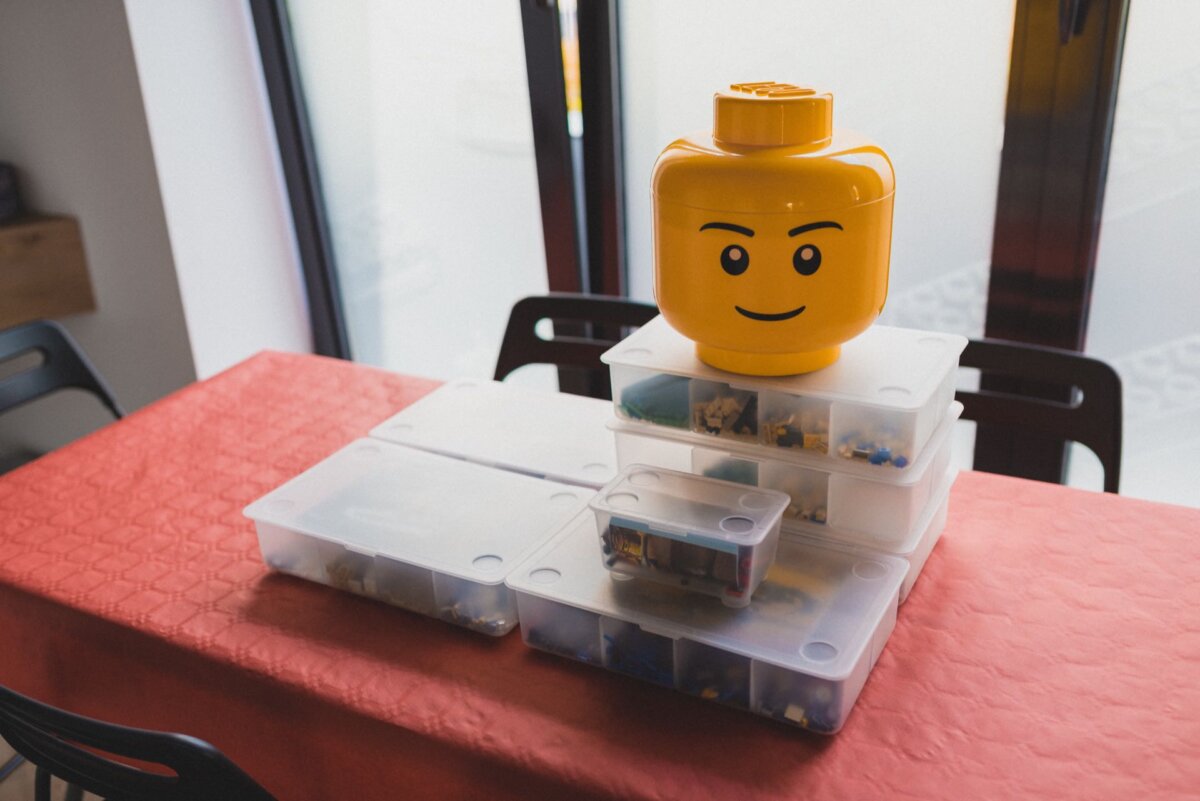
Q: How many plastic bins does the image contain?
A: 7